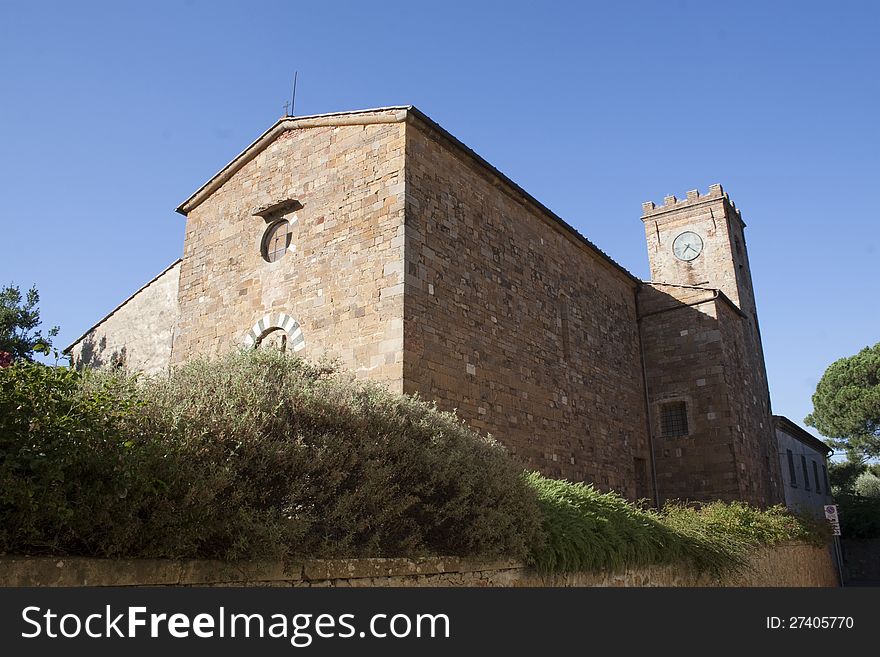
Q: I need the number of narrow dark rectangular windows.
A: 4